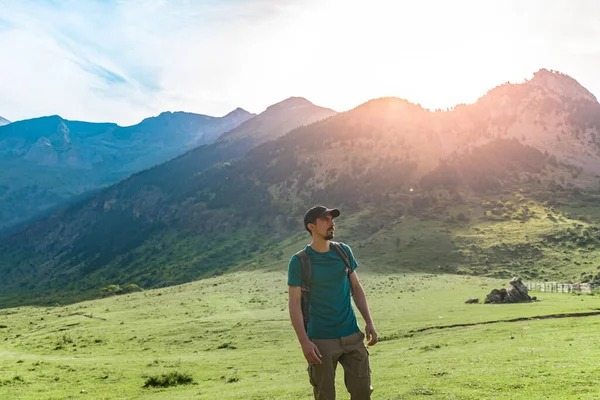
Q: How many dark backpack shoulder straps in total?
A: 2